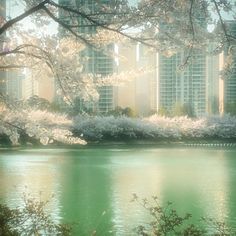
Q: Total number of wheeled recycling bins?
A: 0